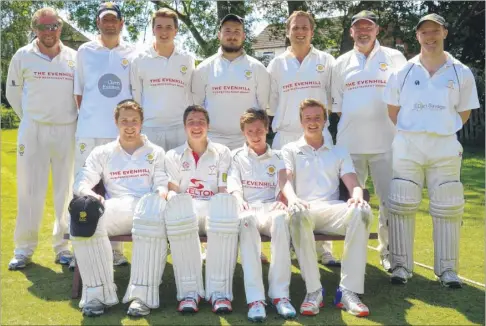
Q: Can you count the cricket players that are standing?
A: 7